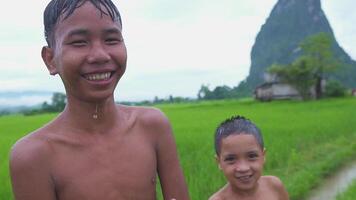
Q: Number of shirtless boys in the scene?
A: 2